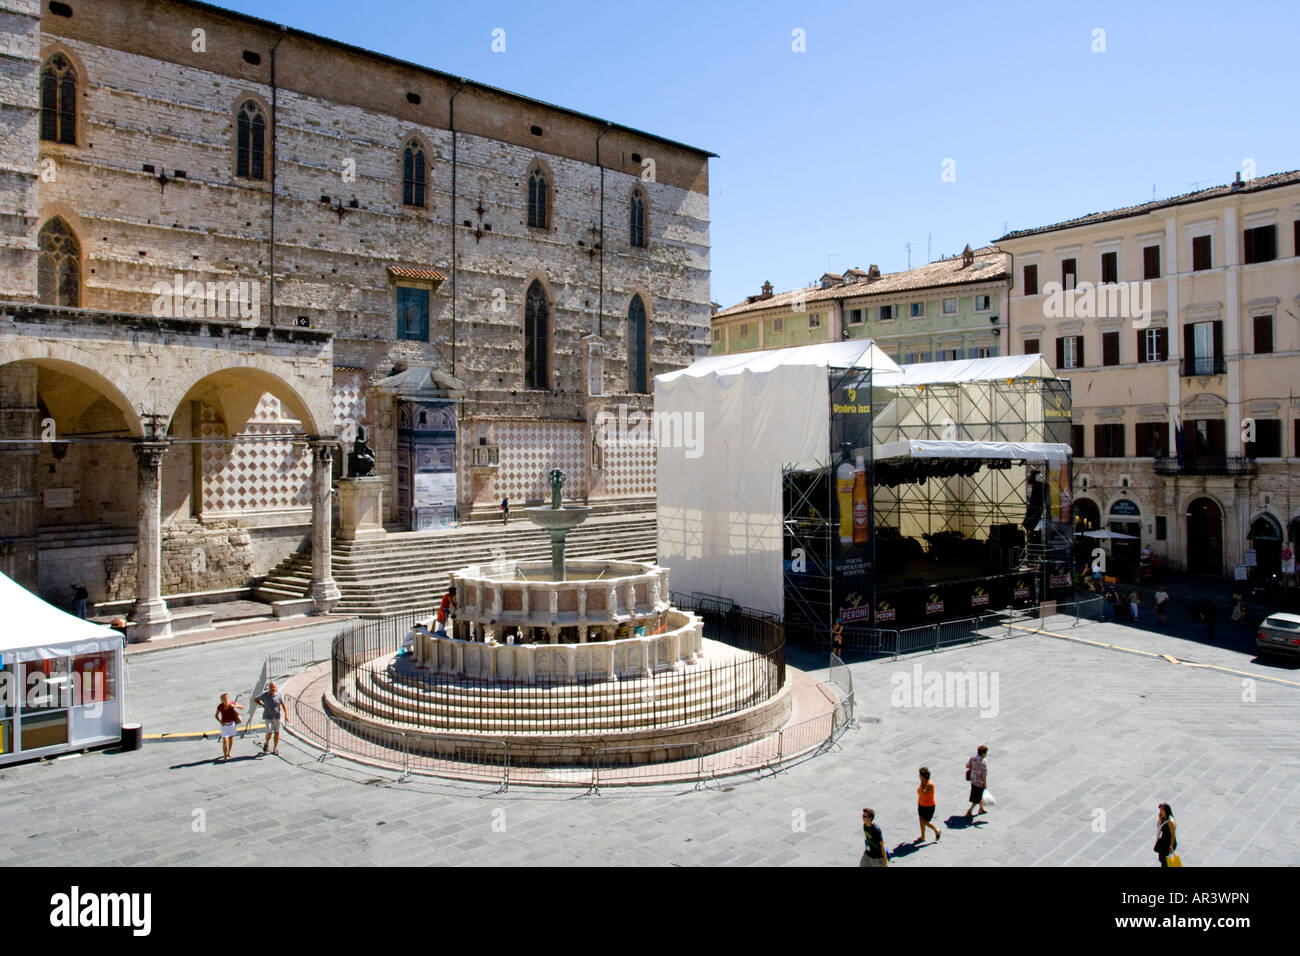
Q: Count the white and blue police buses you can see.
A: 0